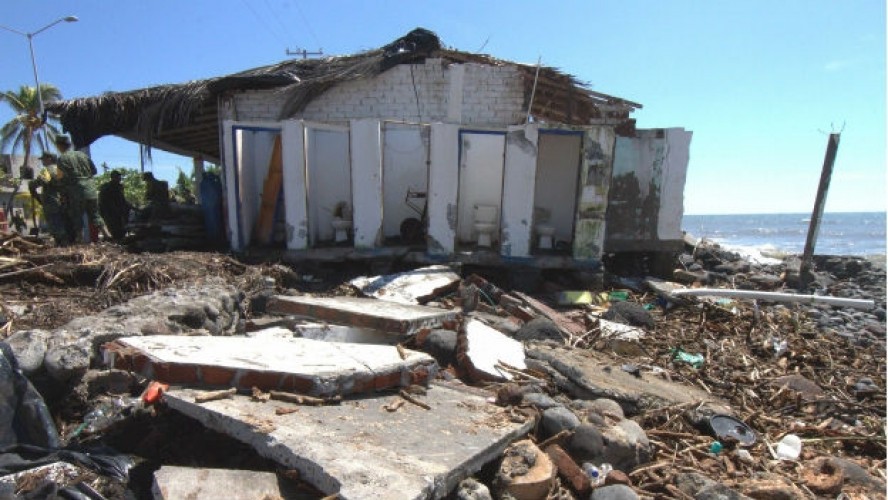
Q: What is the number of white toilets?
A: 3